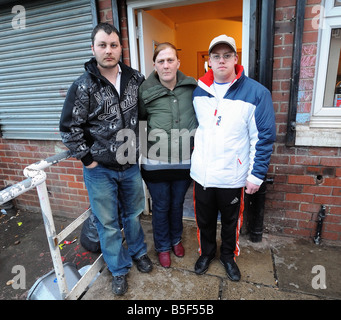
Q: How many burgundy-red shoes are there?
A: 2